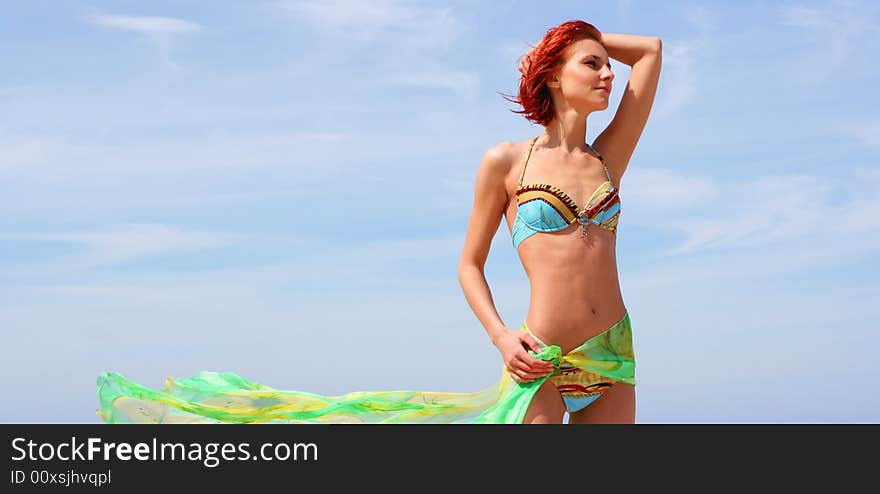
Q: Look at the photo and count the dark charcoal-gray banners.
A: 1